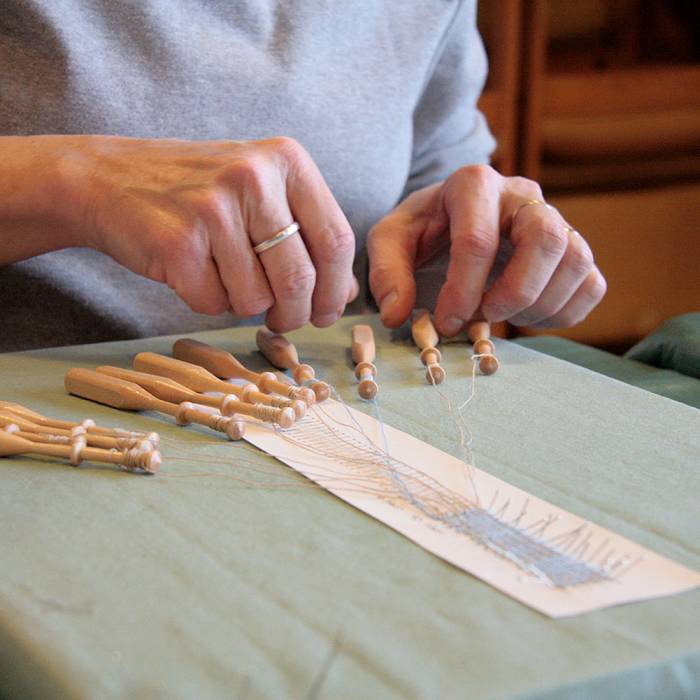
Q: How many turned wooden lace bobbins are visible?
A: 12